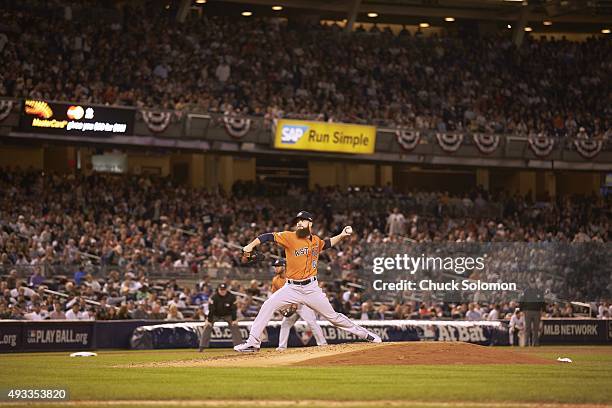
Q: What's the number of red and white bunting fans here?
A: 8